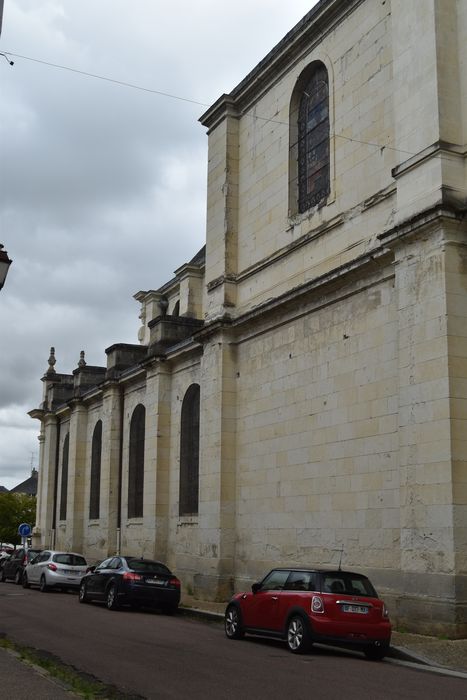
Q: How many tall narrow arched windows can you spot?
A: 5